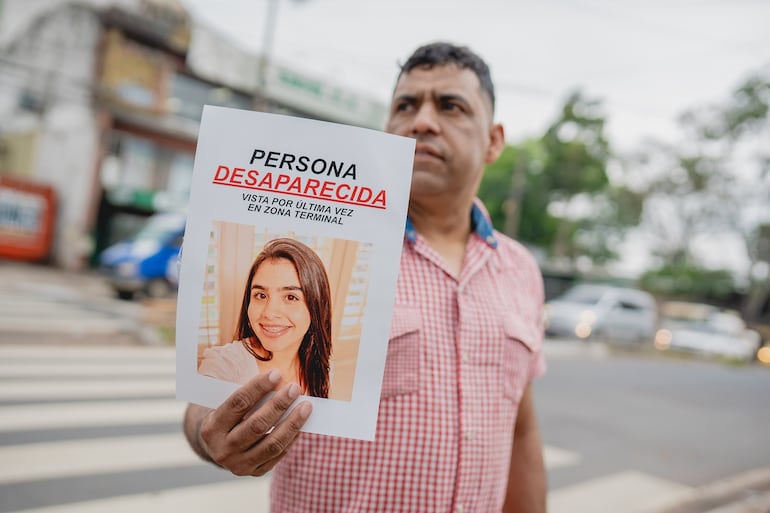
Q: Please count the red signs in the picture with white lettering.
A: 1